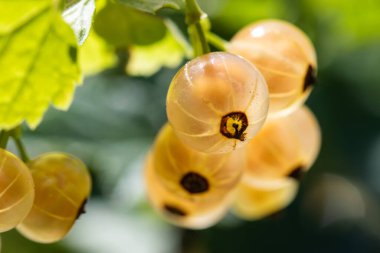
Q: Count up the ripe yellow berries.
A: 8